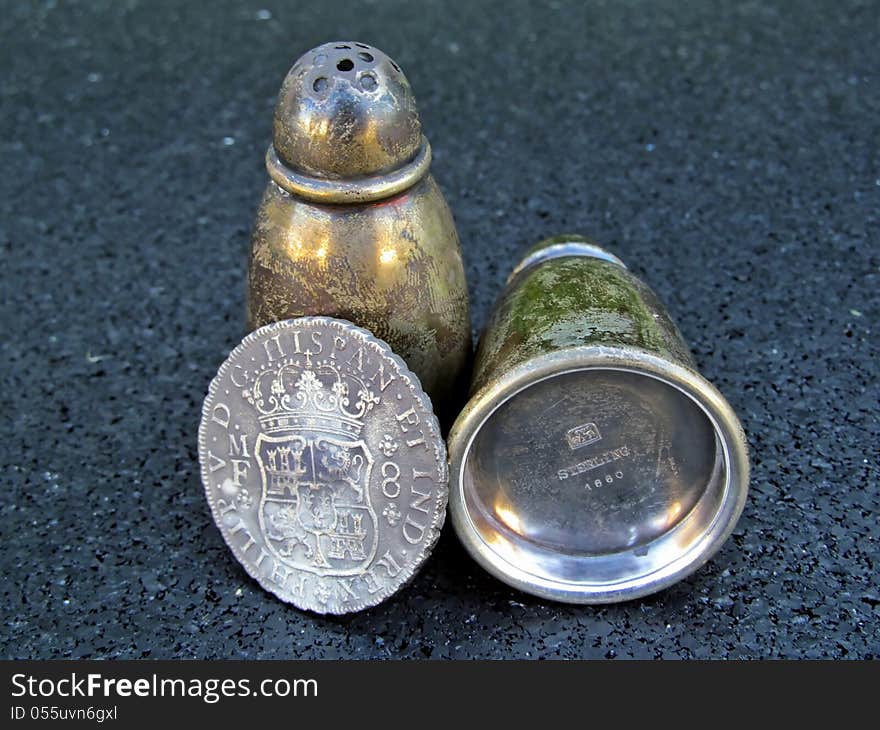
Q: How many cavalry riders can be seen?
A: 0